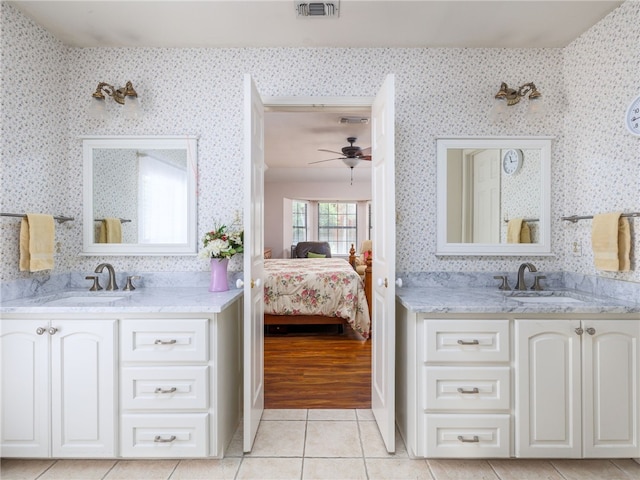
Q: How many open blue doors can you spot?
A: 0